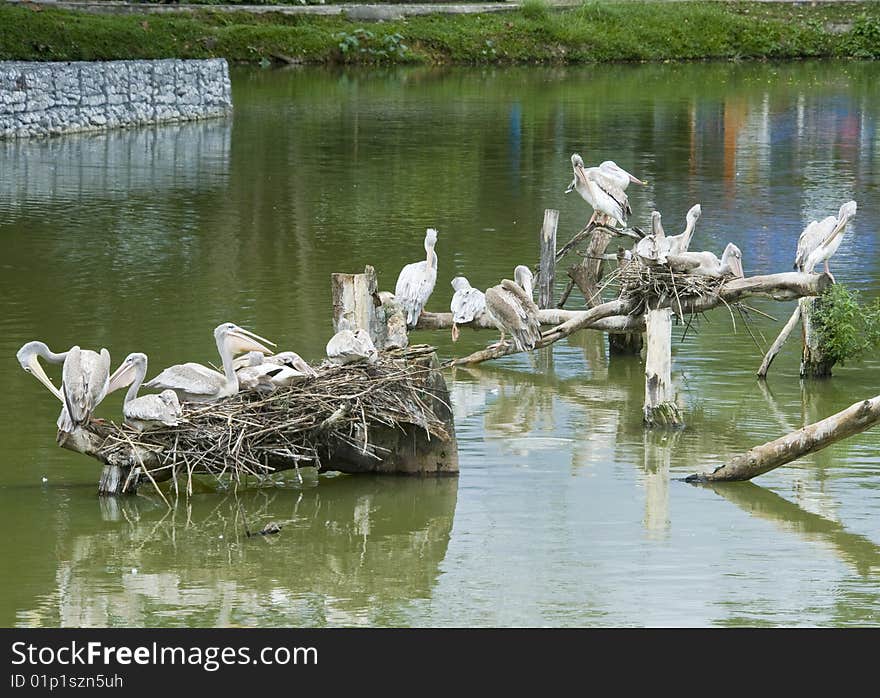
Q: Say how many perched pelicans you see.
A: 15